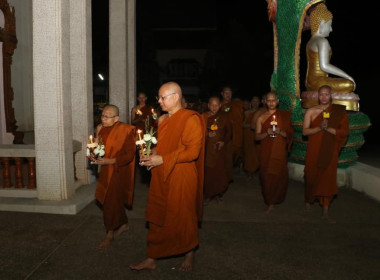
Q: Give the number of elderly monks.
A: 2